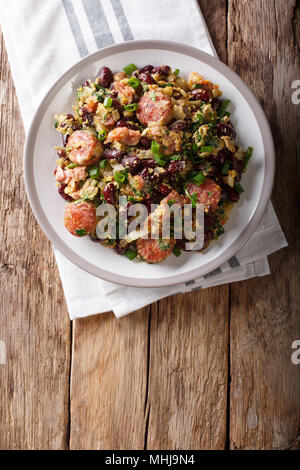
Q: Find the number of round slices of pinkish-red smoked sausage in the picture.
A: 5